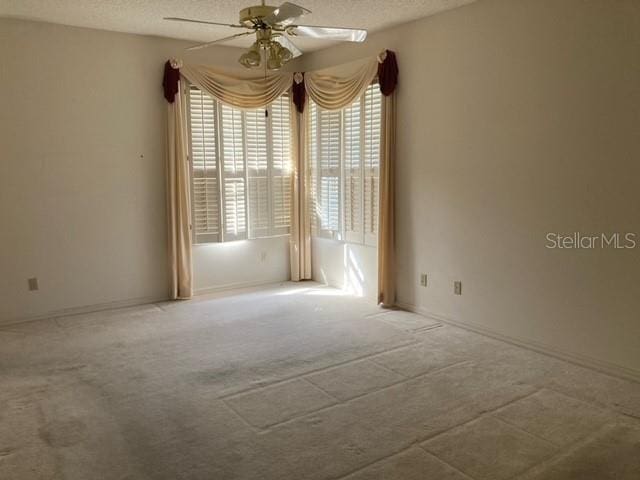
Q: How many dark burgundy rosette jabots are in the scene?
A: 3